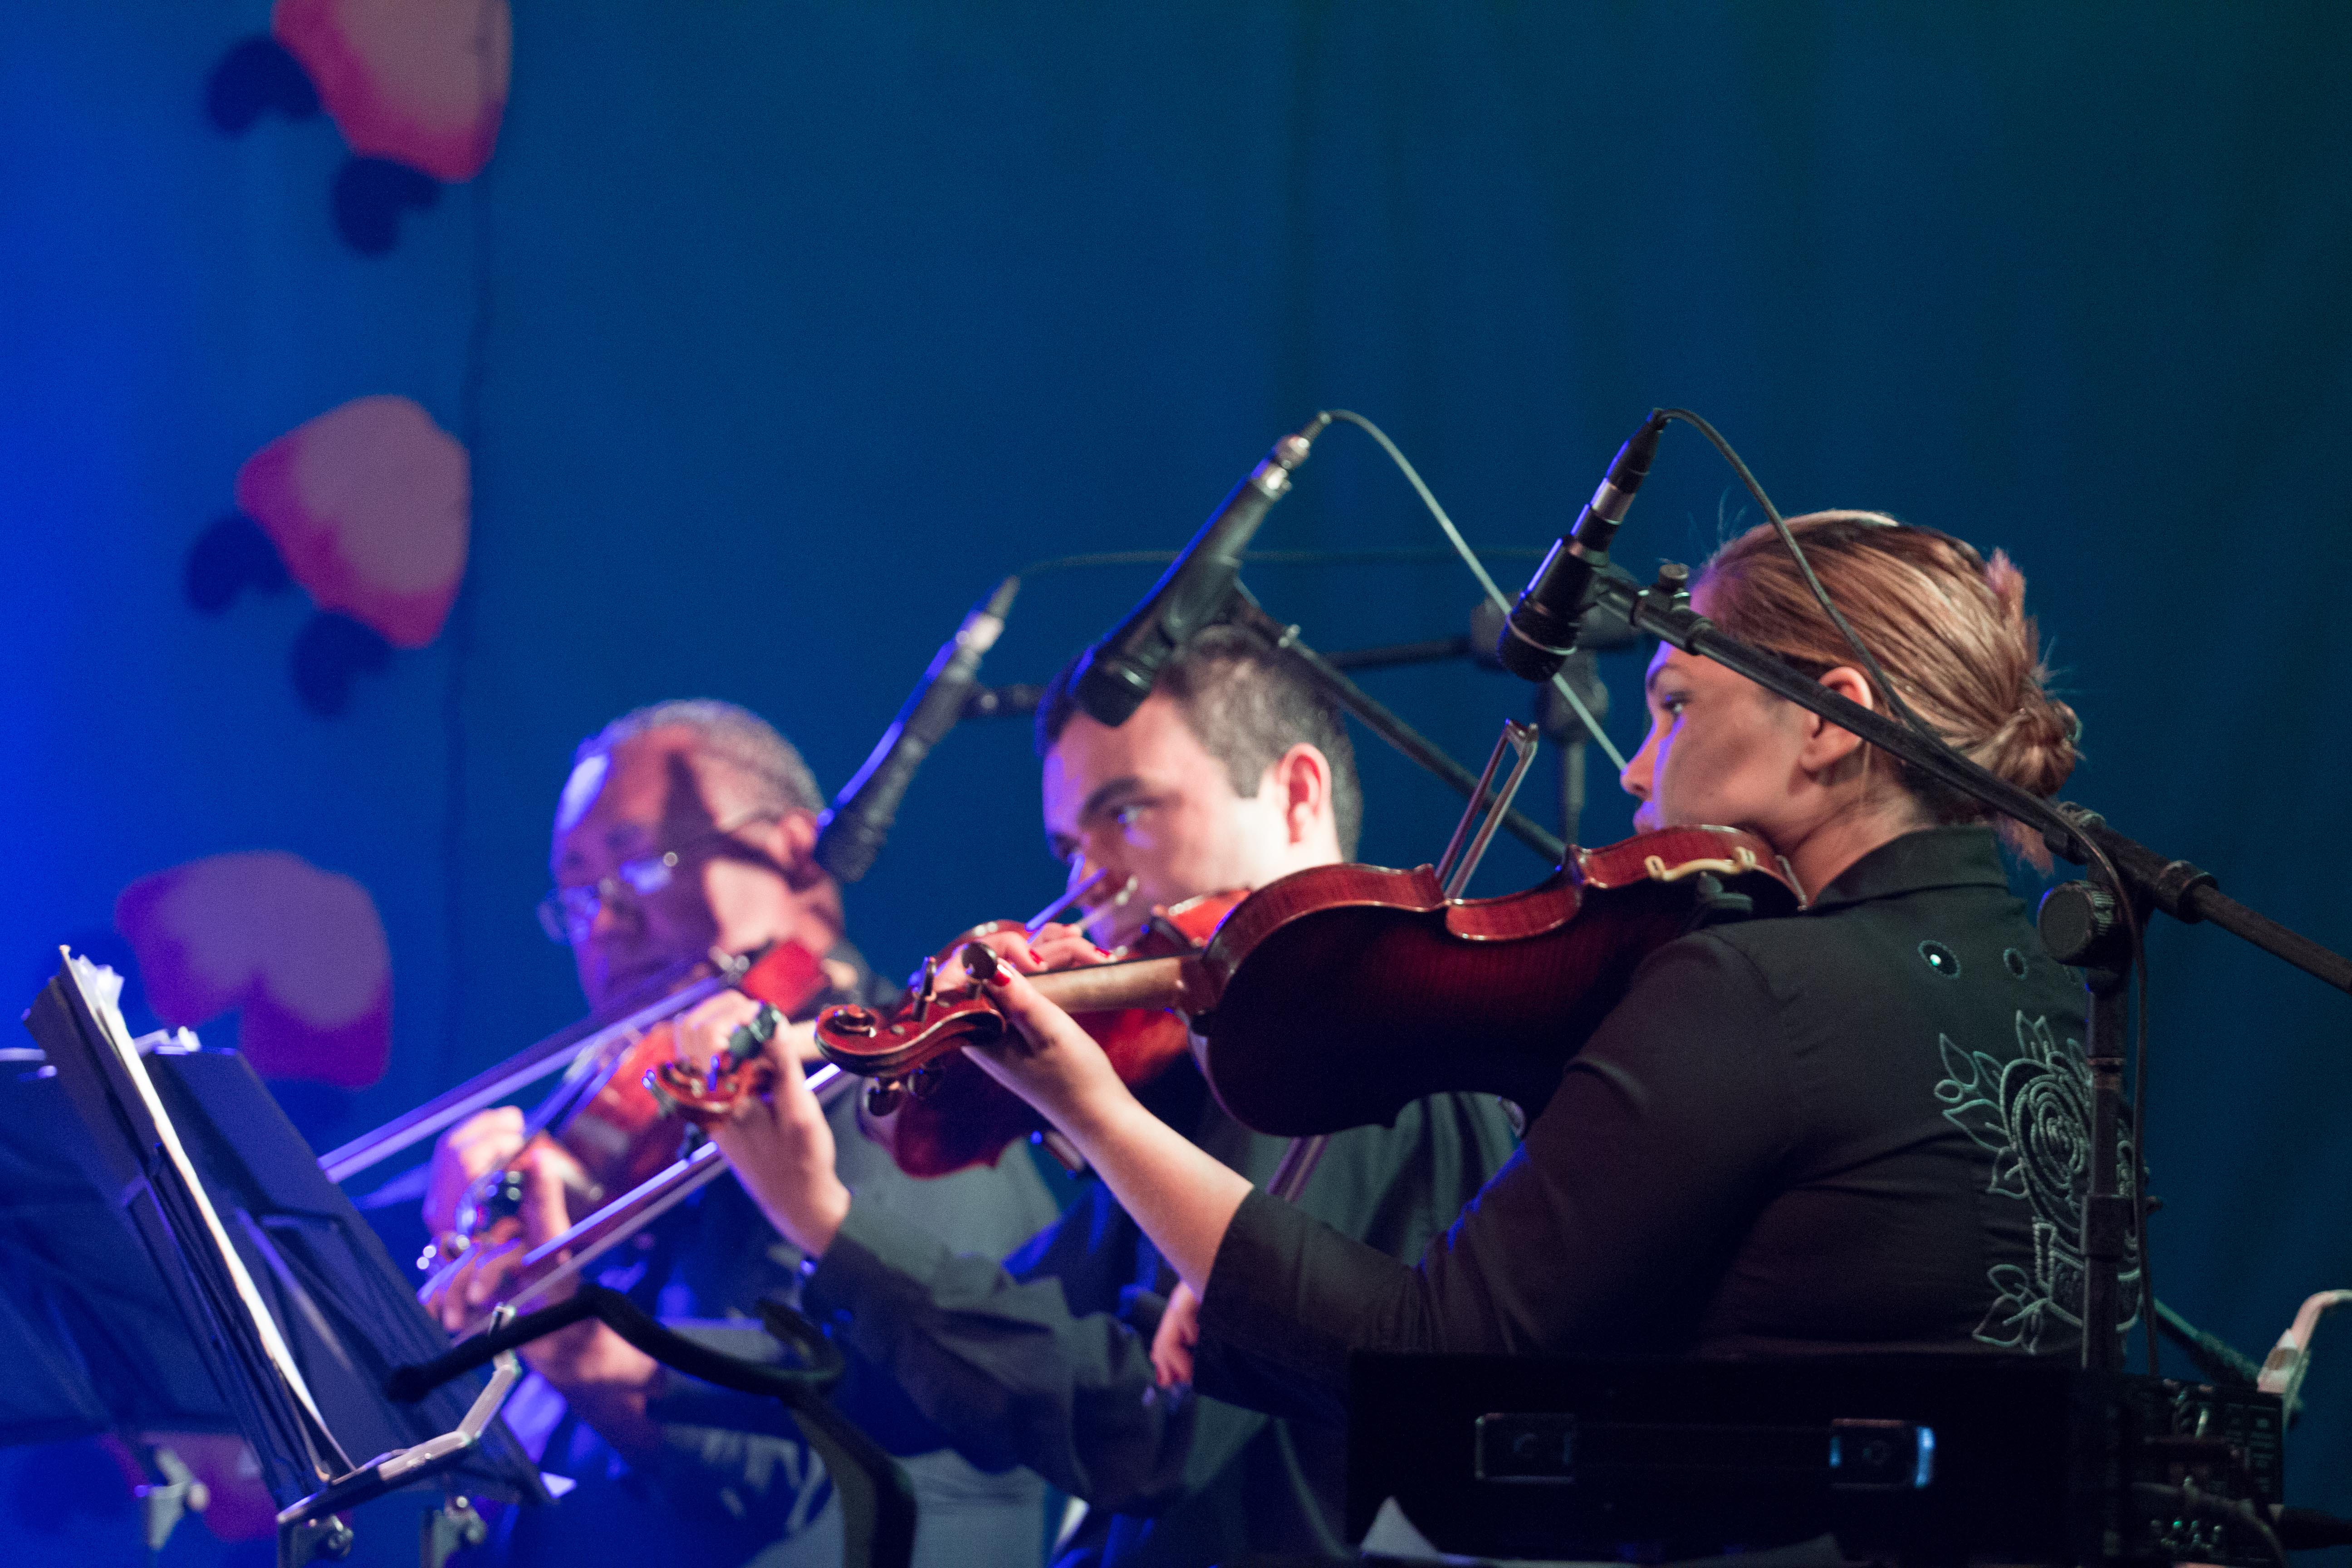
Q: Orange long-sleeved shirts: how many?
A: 0